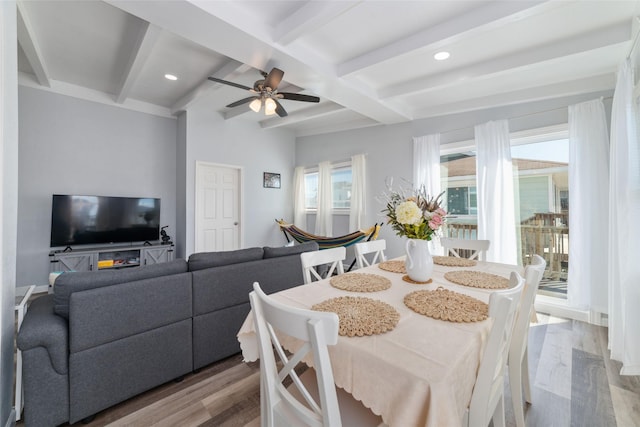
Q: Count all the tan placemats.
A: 6